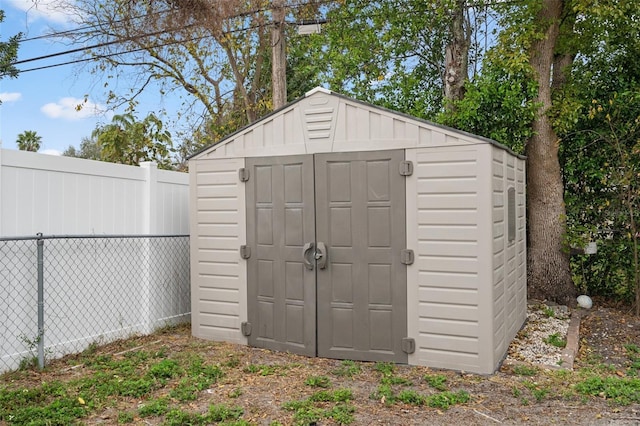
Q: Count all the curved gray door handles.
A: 2